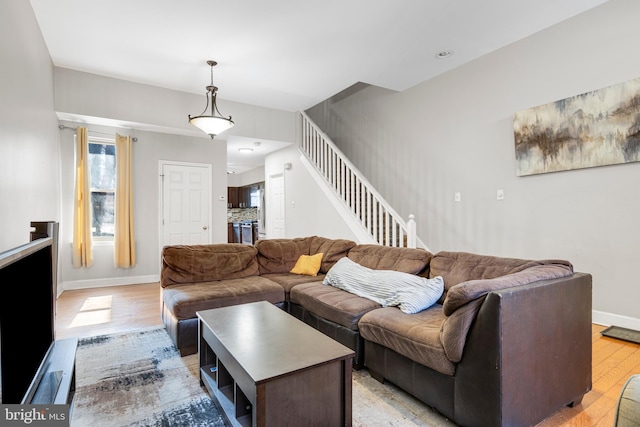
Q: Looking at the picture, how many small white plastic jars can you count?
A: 0